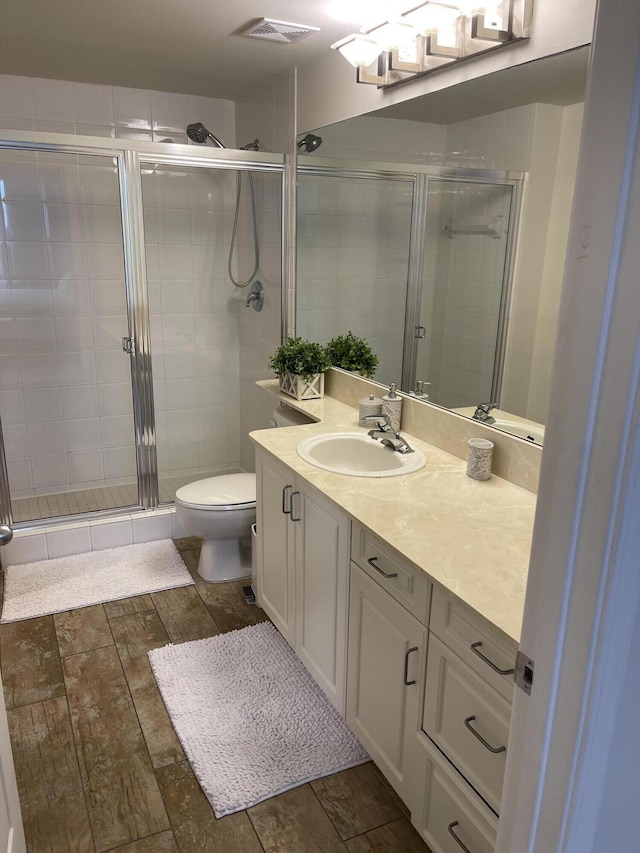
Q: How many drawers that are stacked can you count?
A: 3